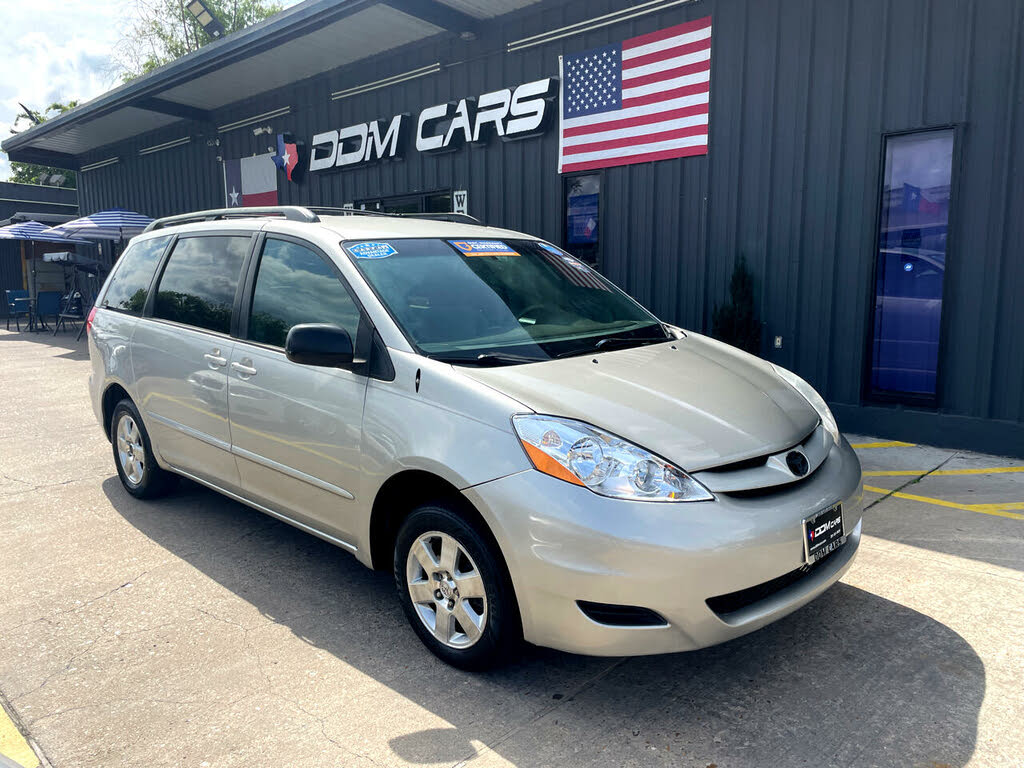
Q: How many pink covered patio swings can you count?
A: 0